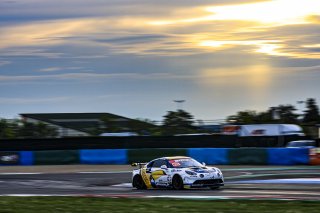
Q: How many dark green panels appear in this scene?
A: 3